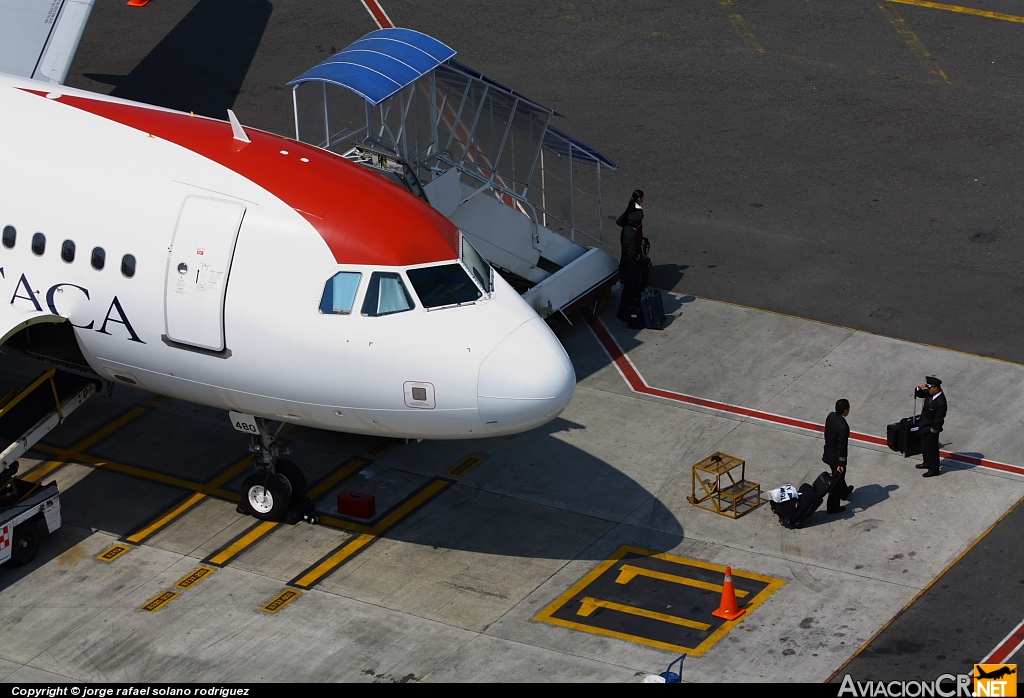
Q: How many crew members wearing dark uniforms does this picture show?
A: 4